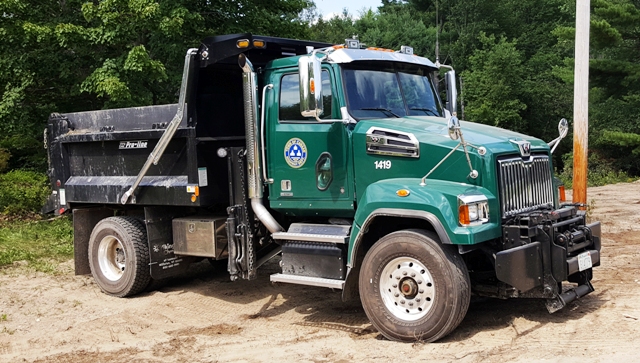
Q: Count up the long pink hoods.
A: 0